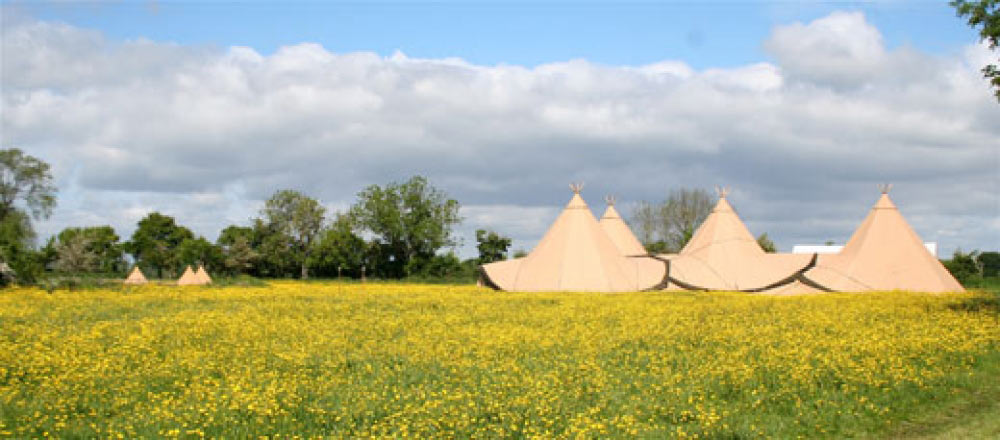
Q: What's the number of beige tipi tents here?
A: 7